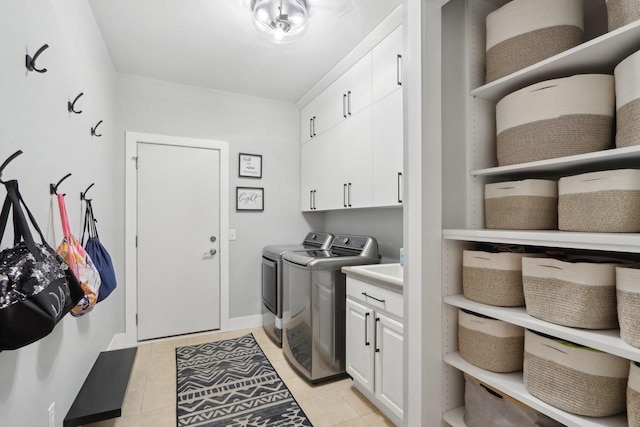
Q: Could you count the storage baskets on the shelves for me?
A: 13